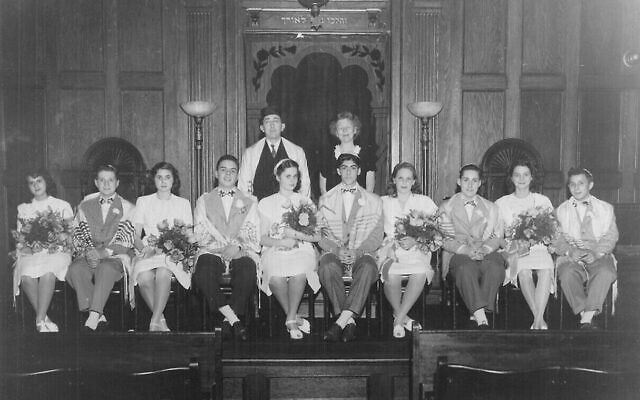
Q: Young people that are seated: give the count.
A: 10